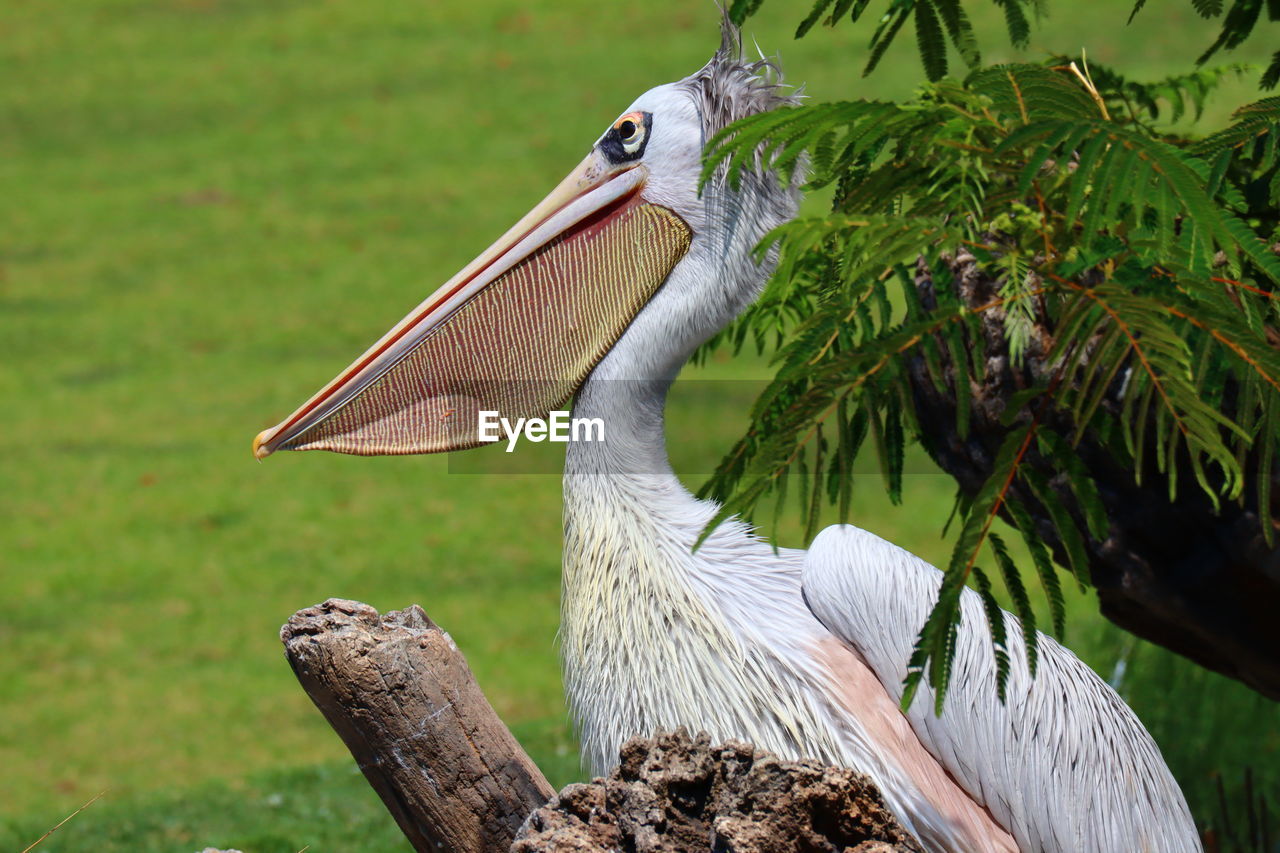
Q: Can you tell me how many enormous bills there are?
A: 1